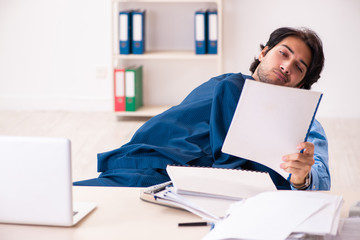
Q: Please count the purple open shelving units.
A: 0